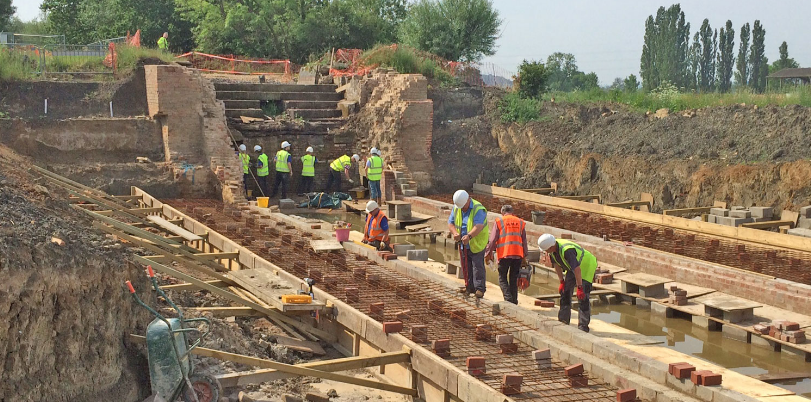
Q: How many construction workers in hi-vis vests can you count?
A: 11